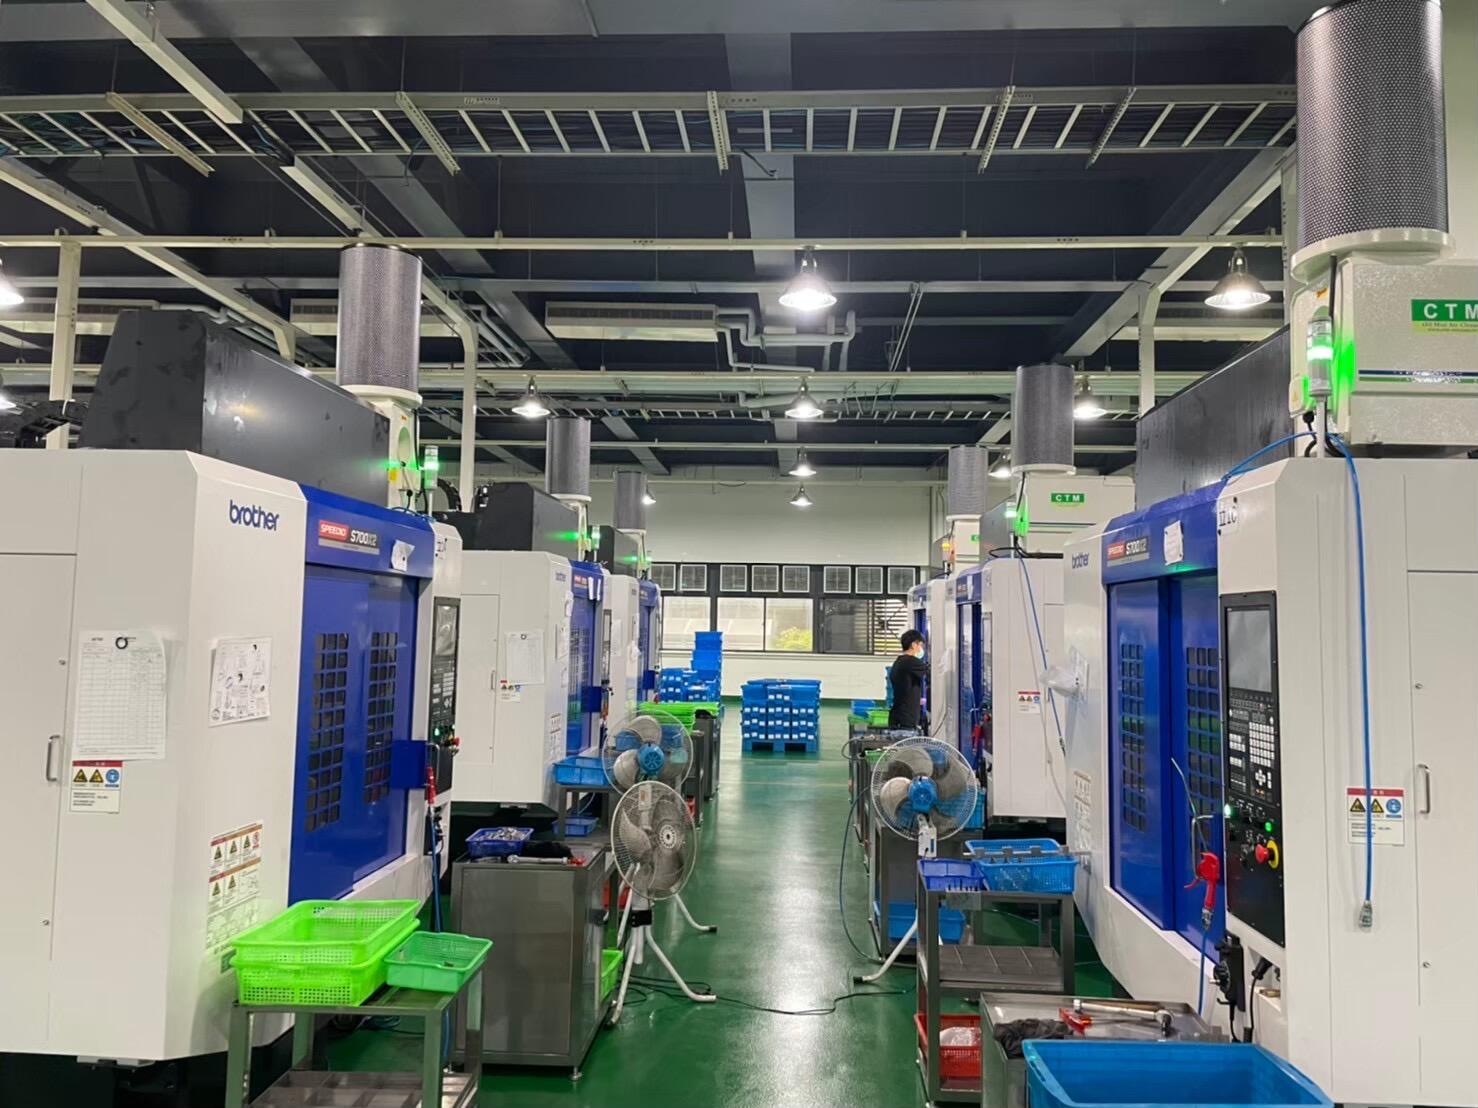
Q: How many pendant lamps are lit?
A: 11